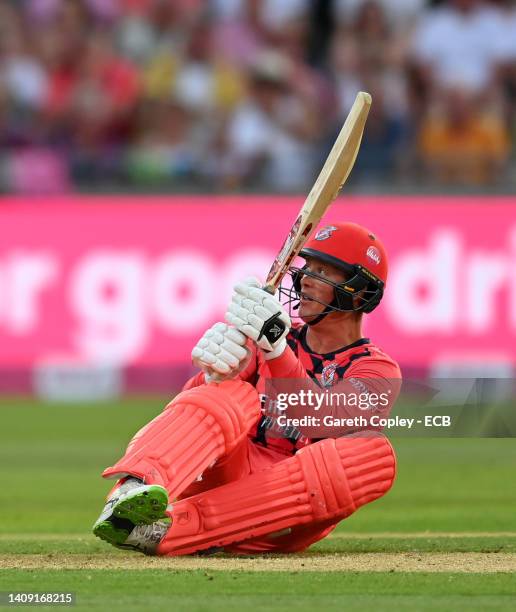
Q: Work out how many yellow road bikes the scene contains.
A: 0